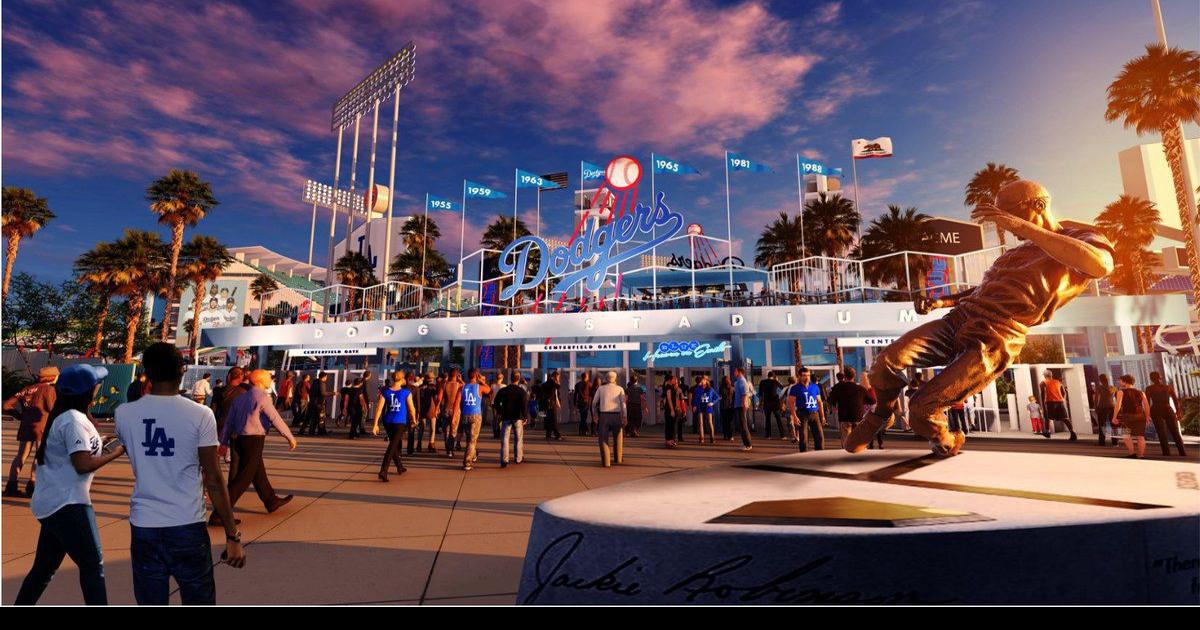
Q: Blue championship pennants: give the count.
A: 6